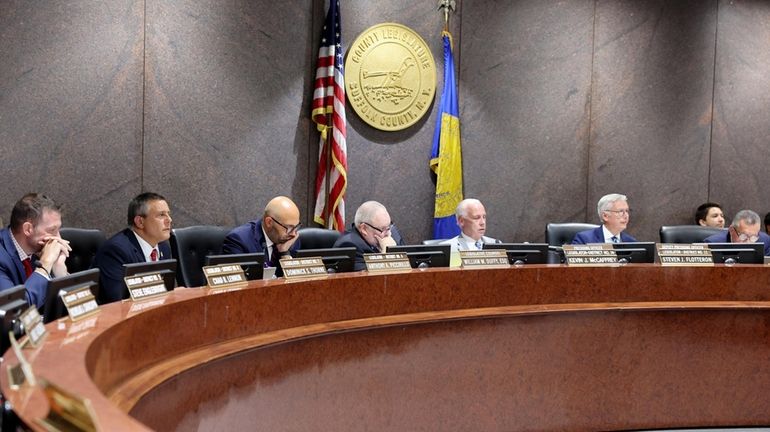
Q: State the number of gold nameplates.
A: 11